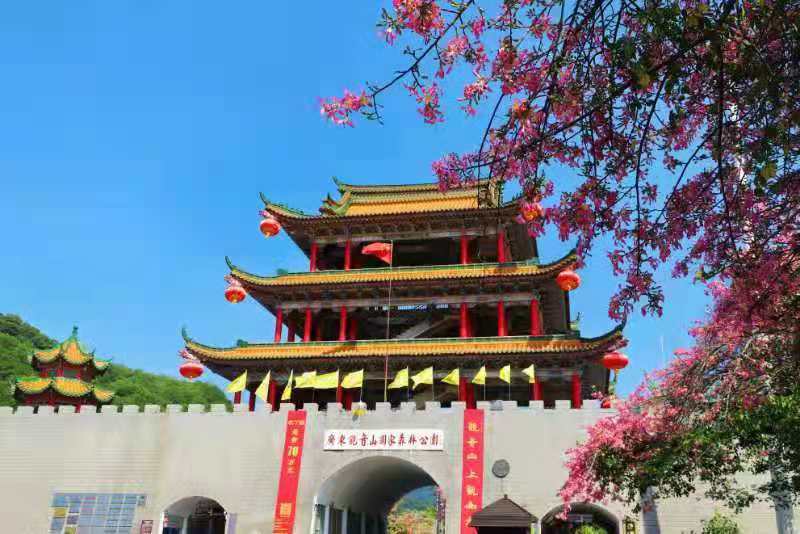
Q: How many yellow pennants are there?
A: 12